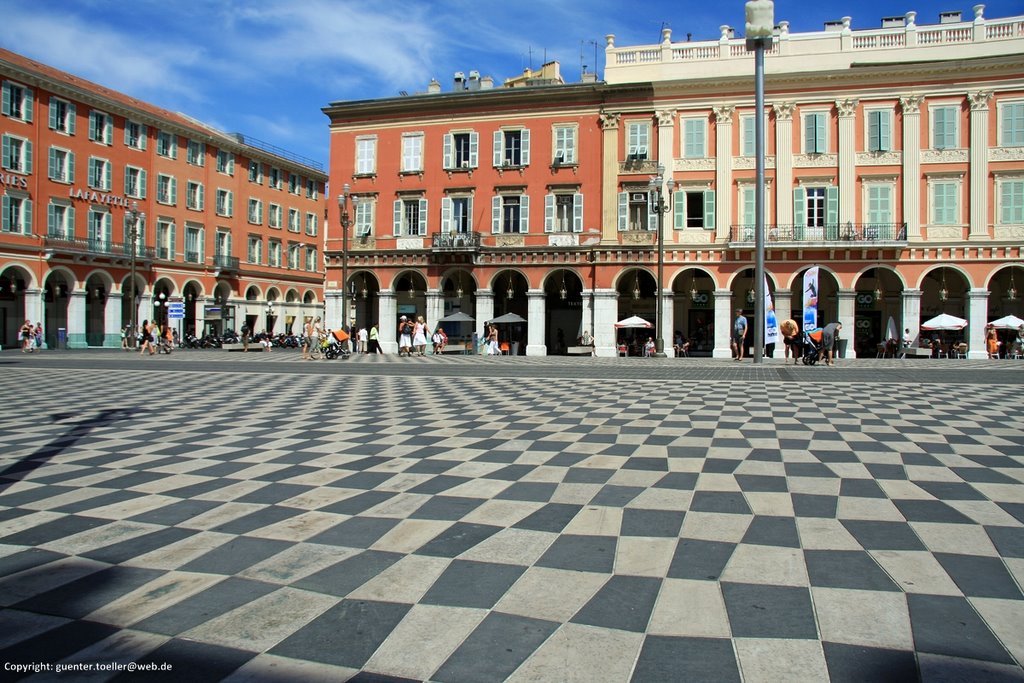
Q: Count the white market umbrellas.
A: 3